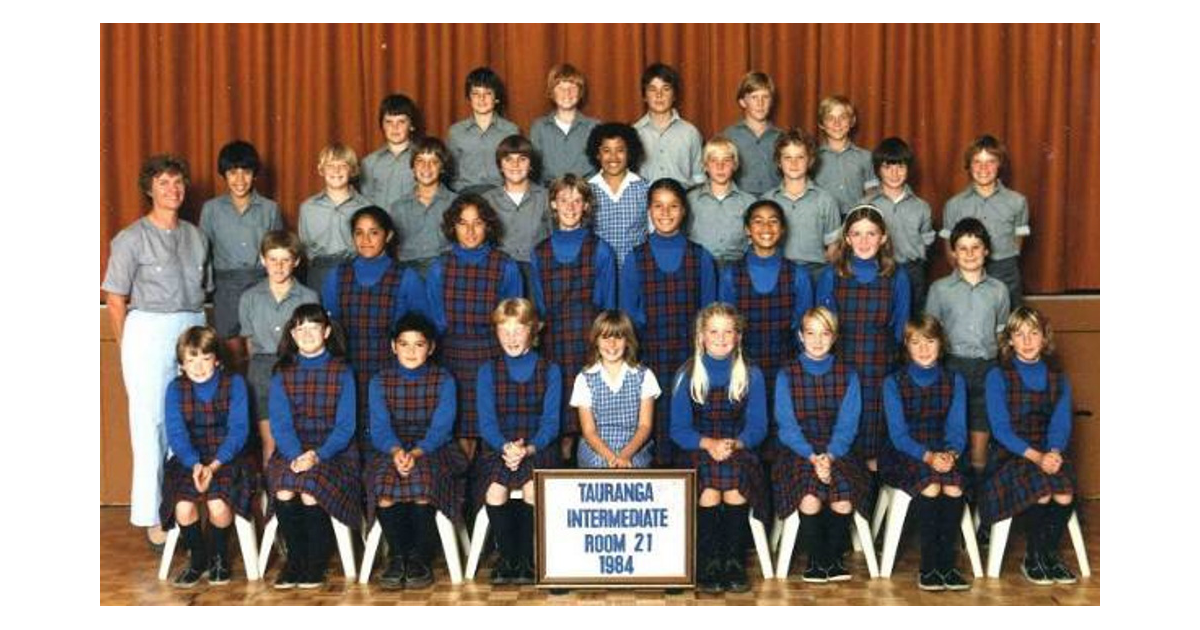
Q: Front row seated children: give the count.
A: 9